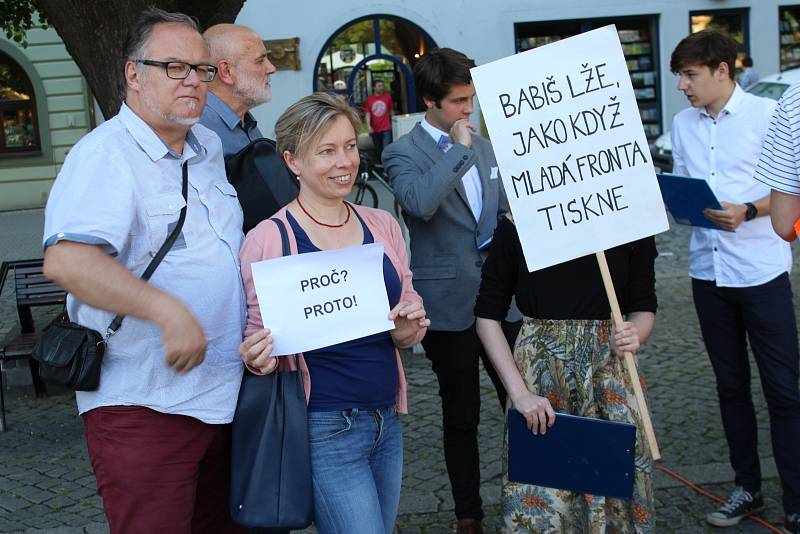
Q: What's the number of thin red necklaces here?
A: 1